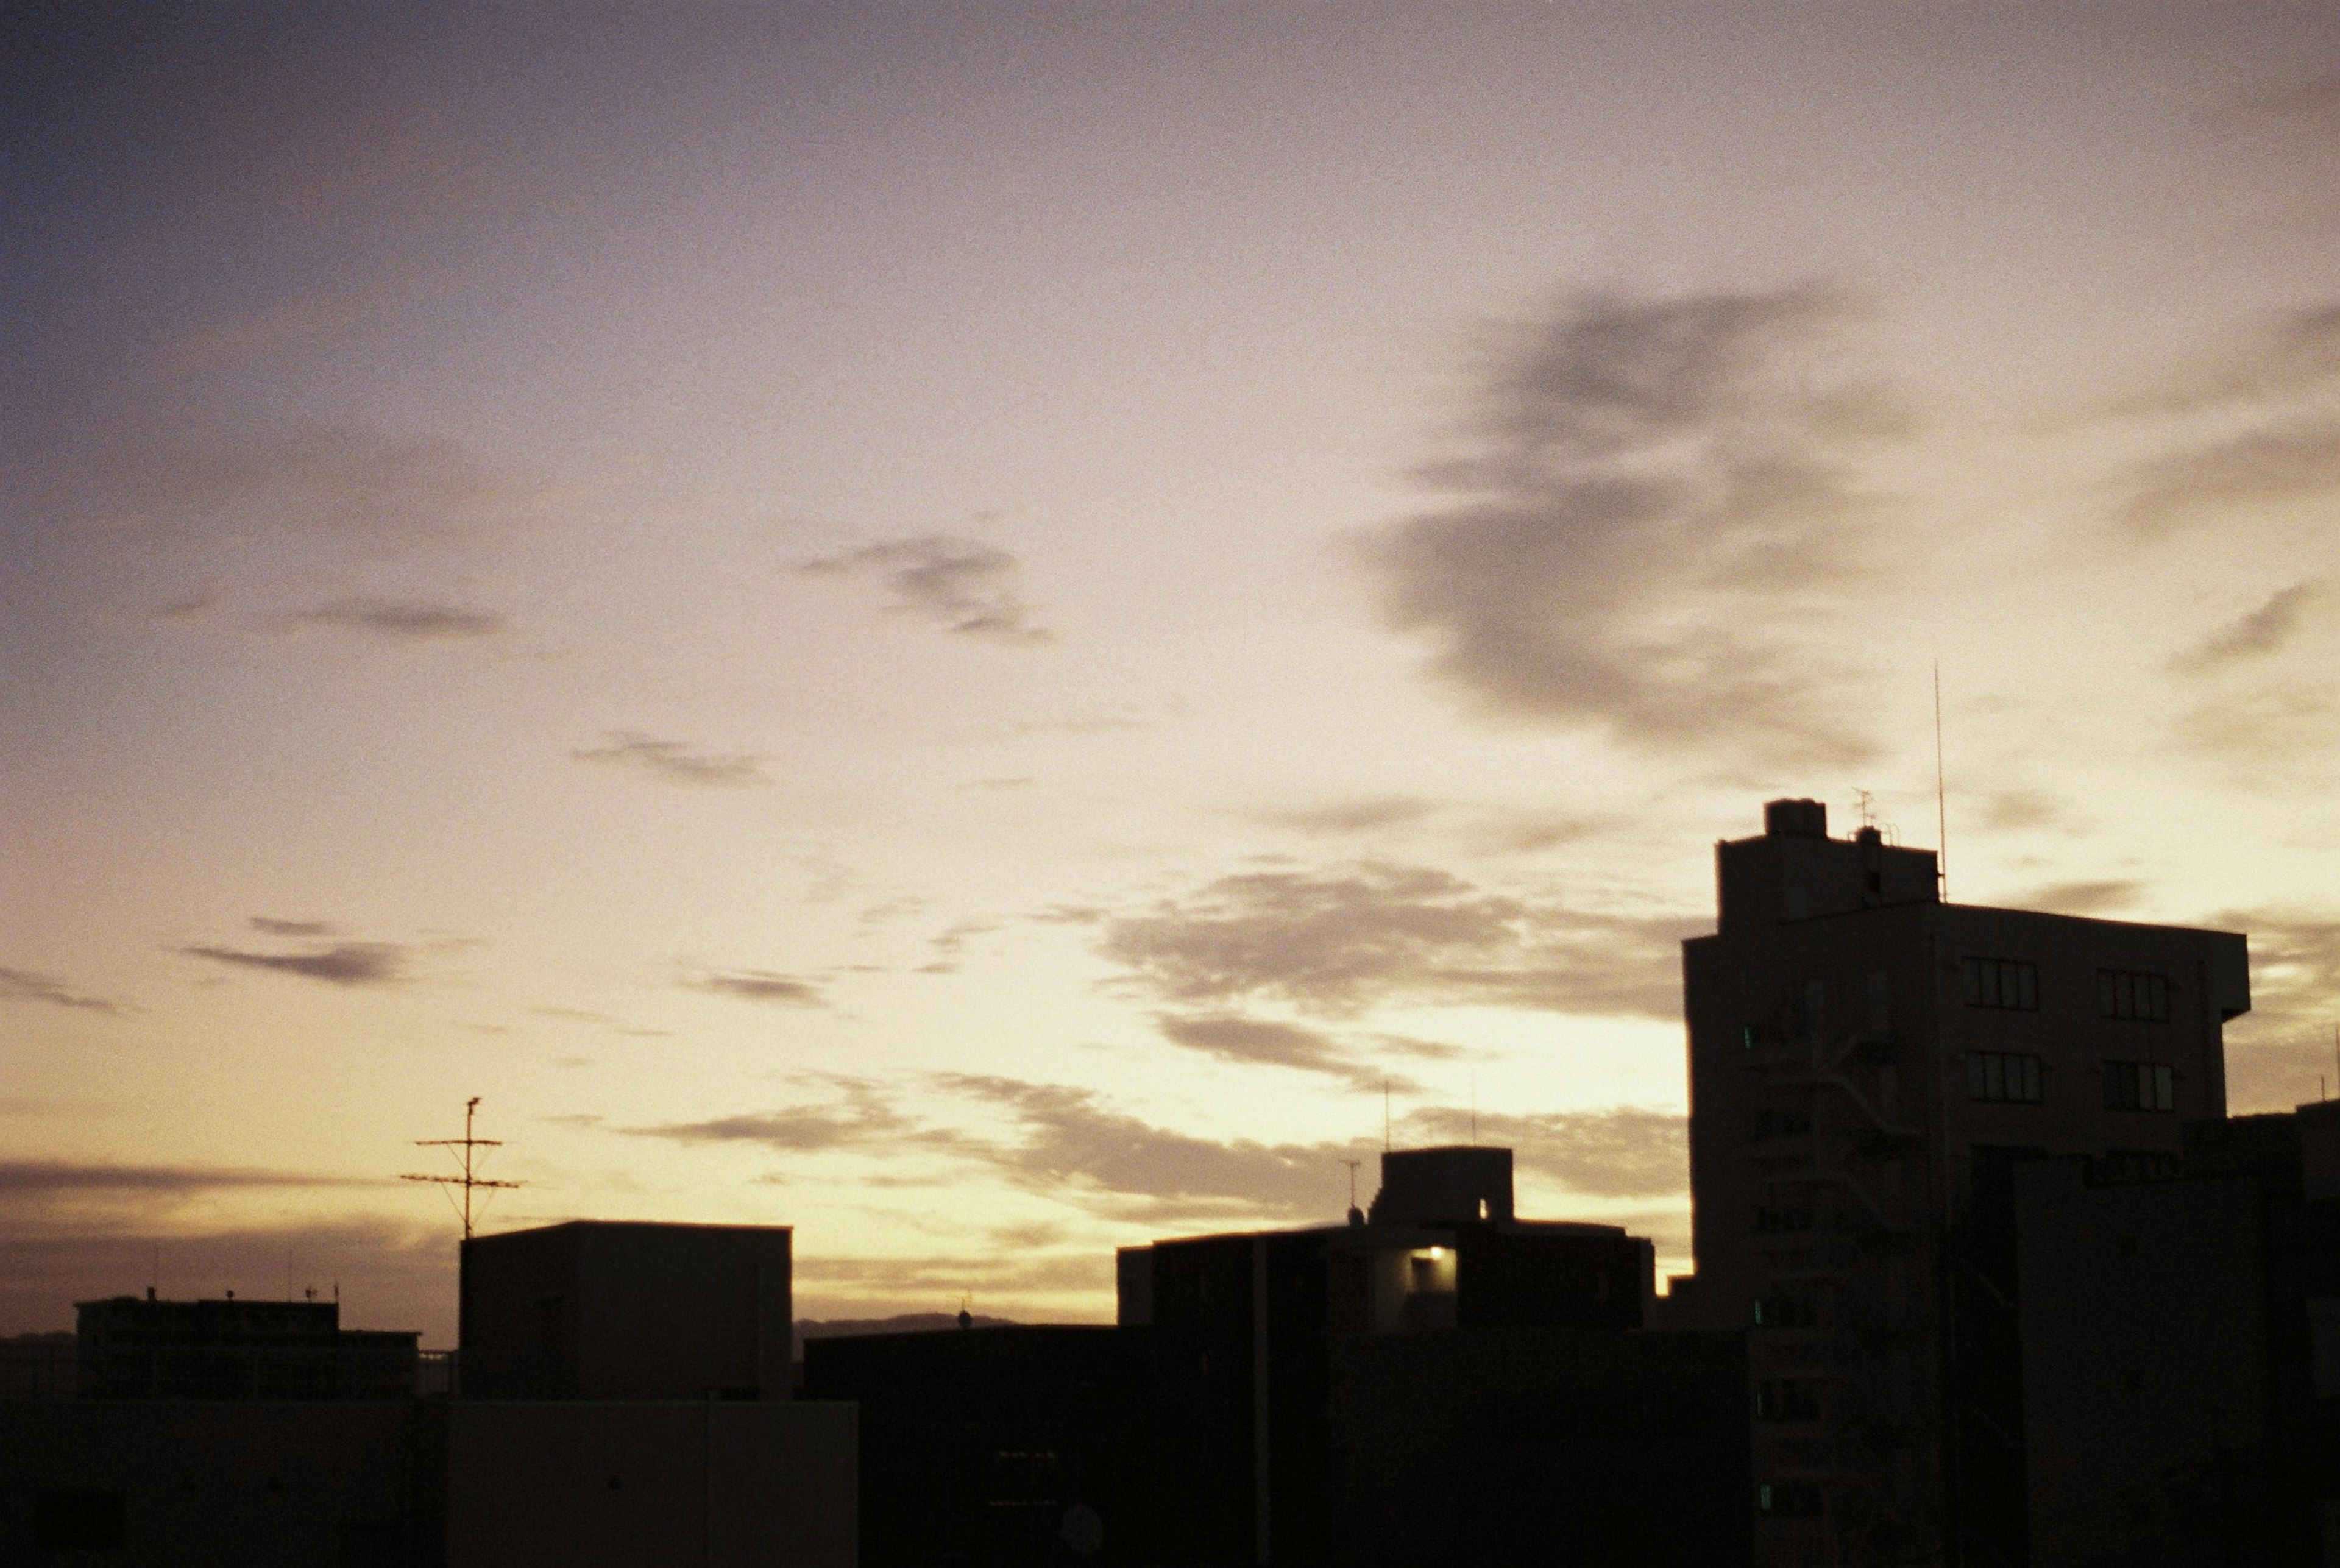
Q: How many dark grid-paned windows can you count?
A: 4